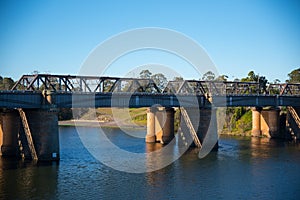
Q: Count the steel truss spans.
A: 3